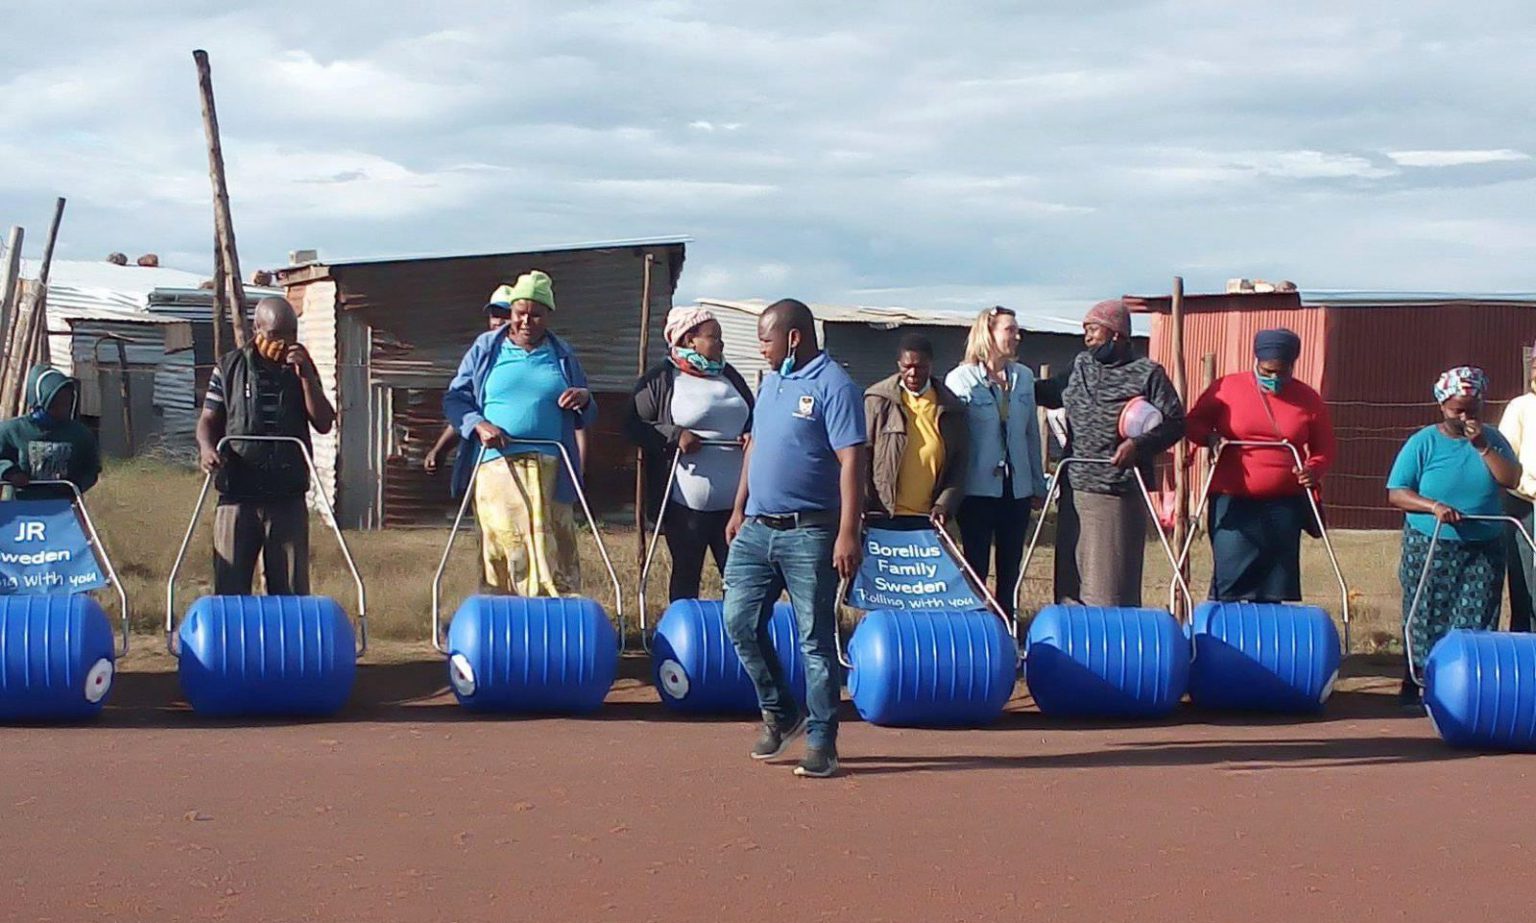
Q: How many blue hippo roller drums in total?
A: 8